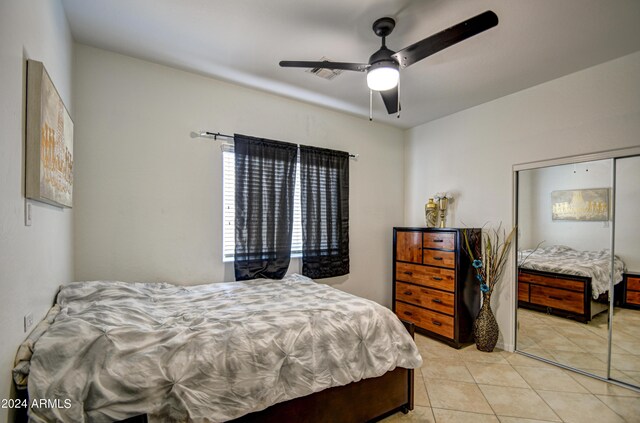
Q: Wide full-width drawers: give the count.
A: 3